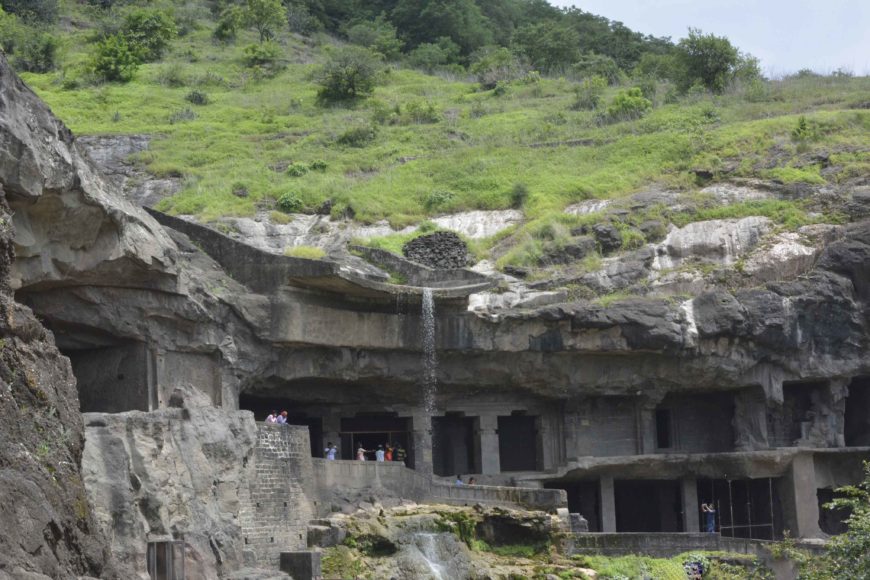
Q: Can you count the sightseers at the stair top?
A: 2